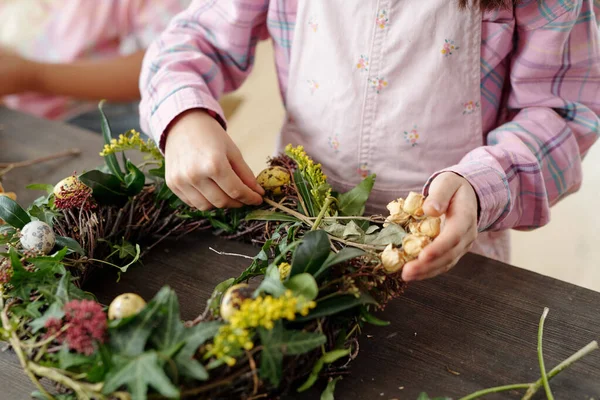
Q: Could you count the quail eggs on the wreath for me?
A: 5